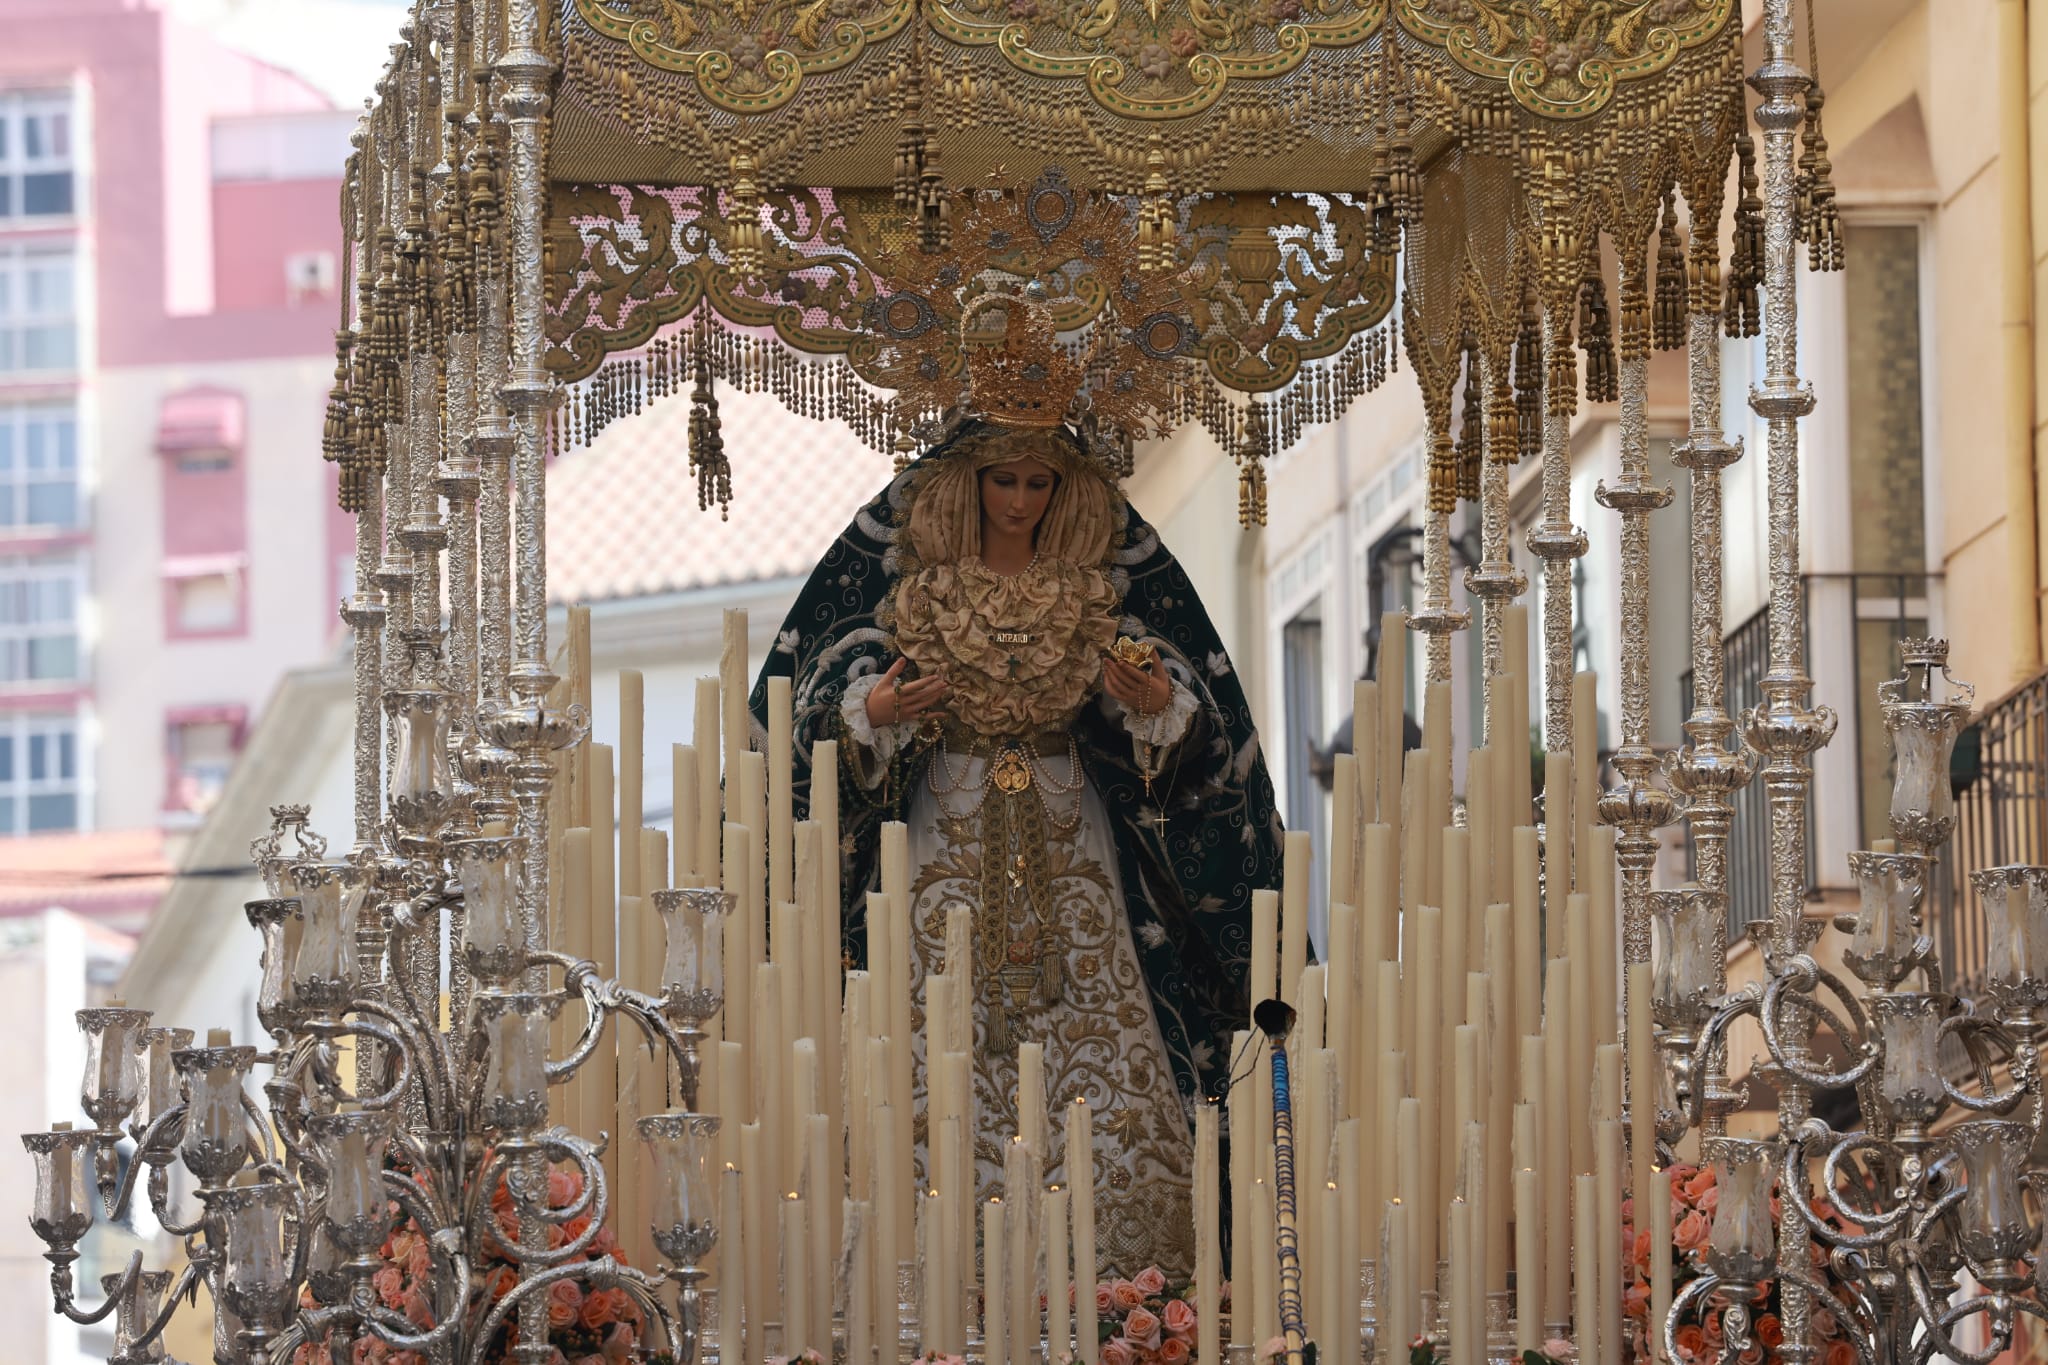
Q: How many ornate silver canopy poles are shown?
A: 12